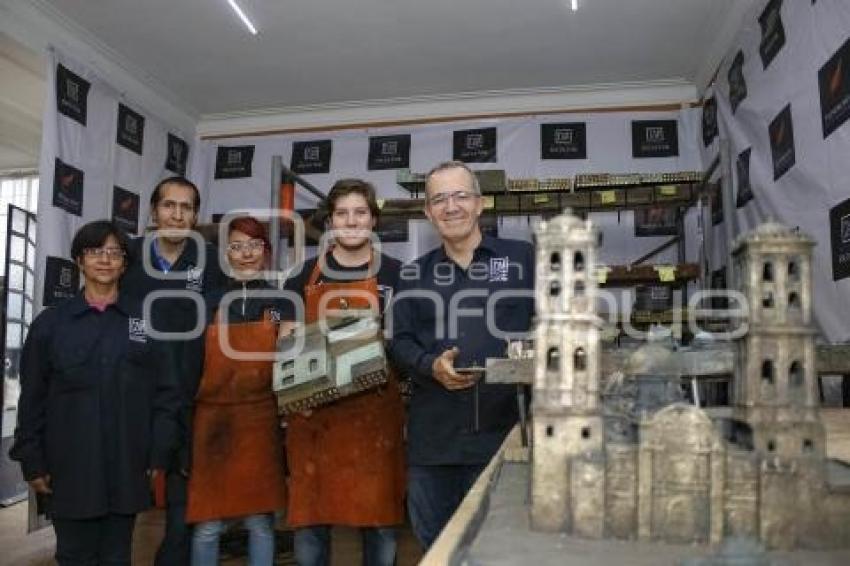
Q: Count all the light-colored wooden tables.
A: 1